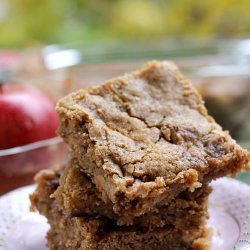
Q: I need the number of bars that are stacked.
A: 3